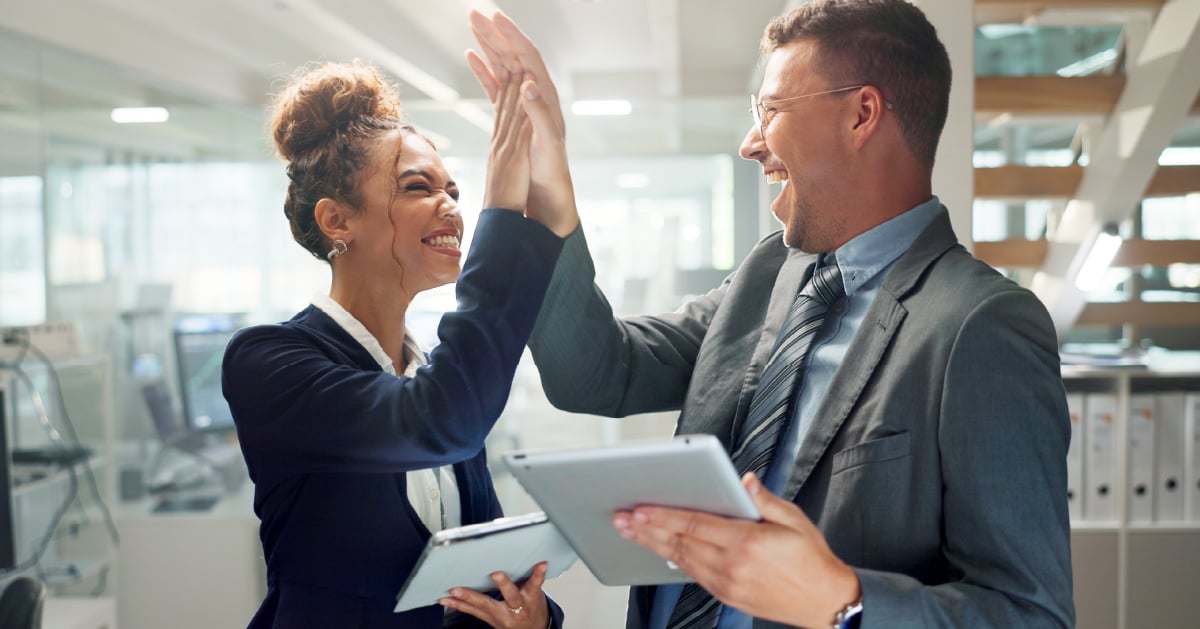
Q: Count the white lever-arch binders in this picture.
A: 5